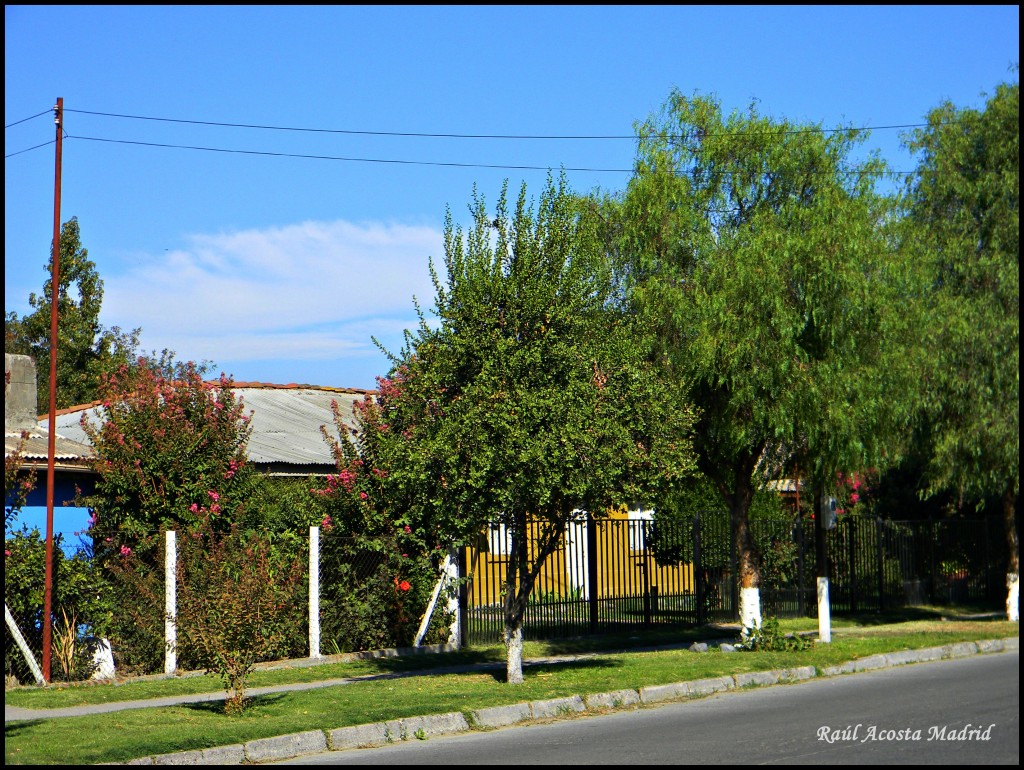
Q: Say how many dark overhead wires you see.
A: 2